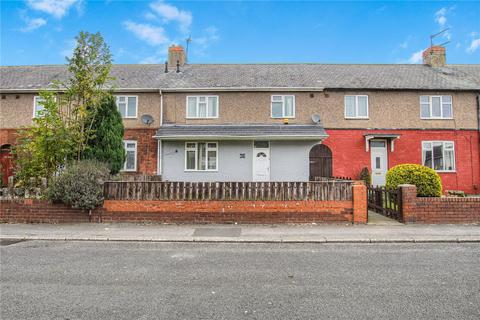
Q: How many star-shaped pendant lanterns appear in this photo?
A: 0